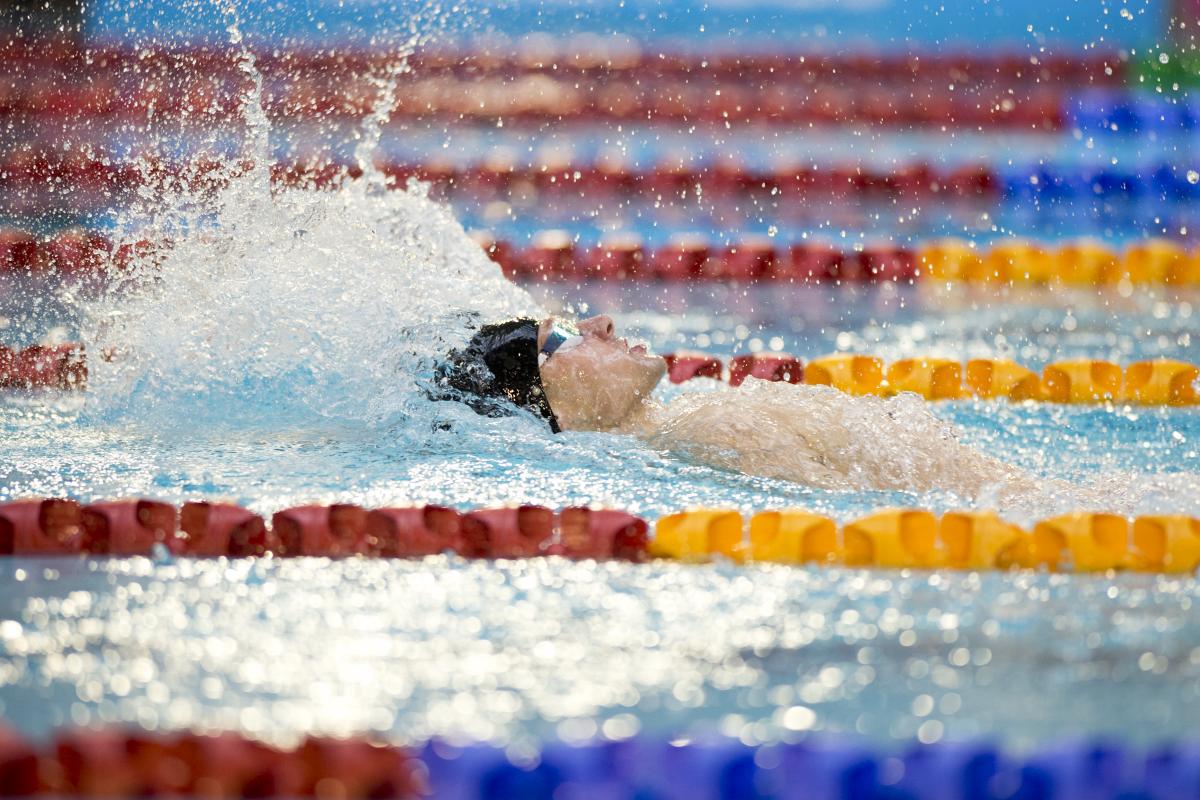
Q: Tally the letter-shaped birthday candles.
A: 0